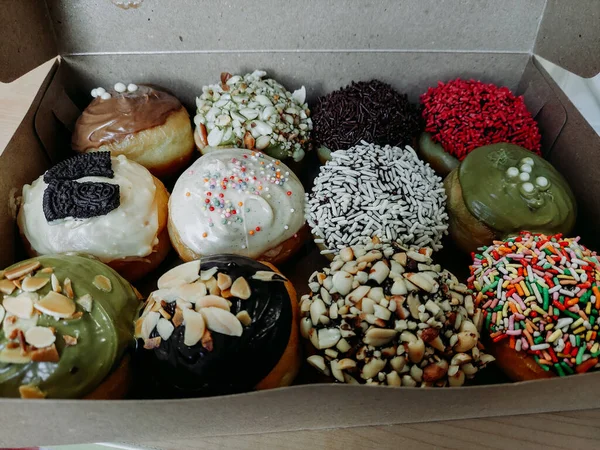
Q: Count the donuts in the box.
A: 12